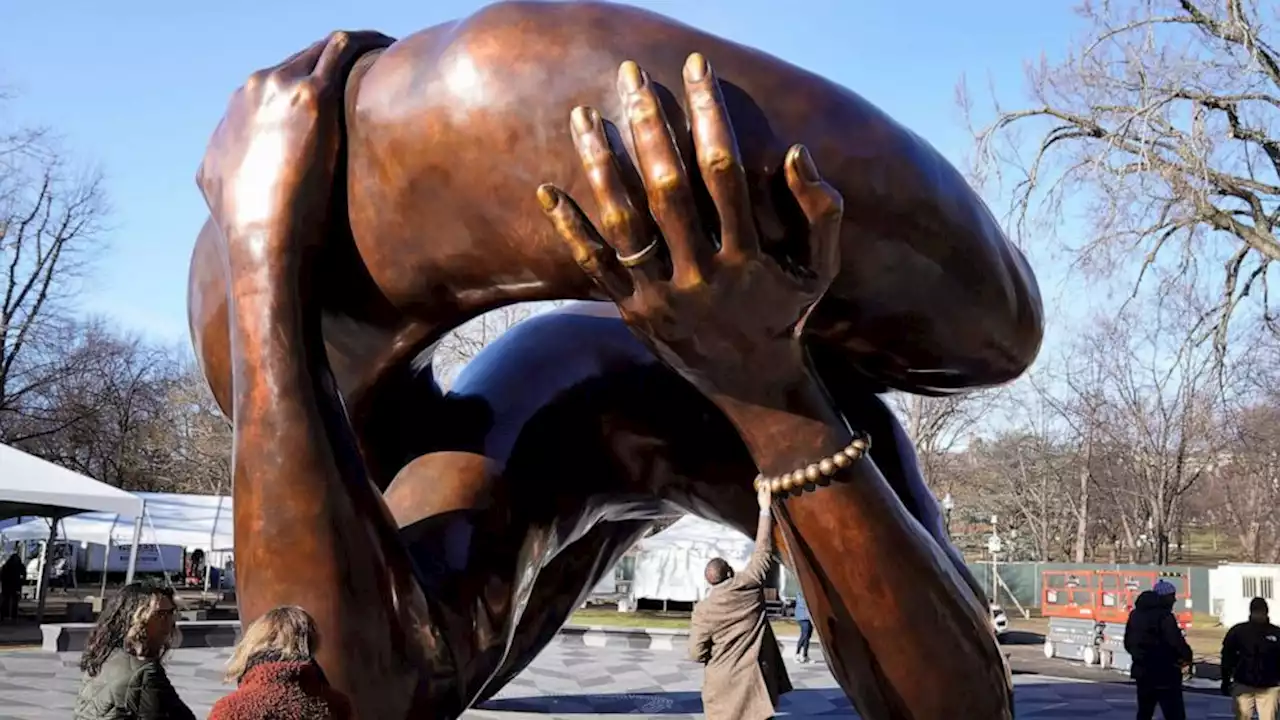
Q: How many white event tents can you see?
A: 3